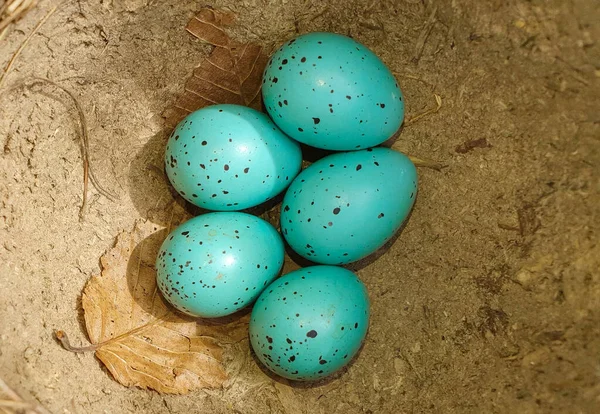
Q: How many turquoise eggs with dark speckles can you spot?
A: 5